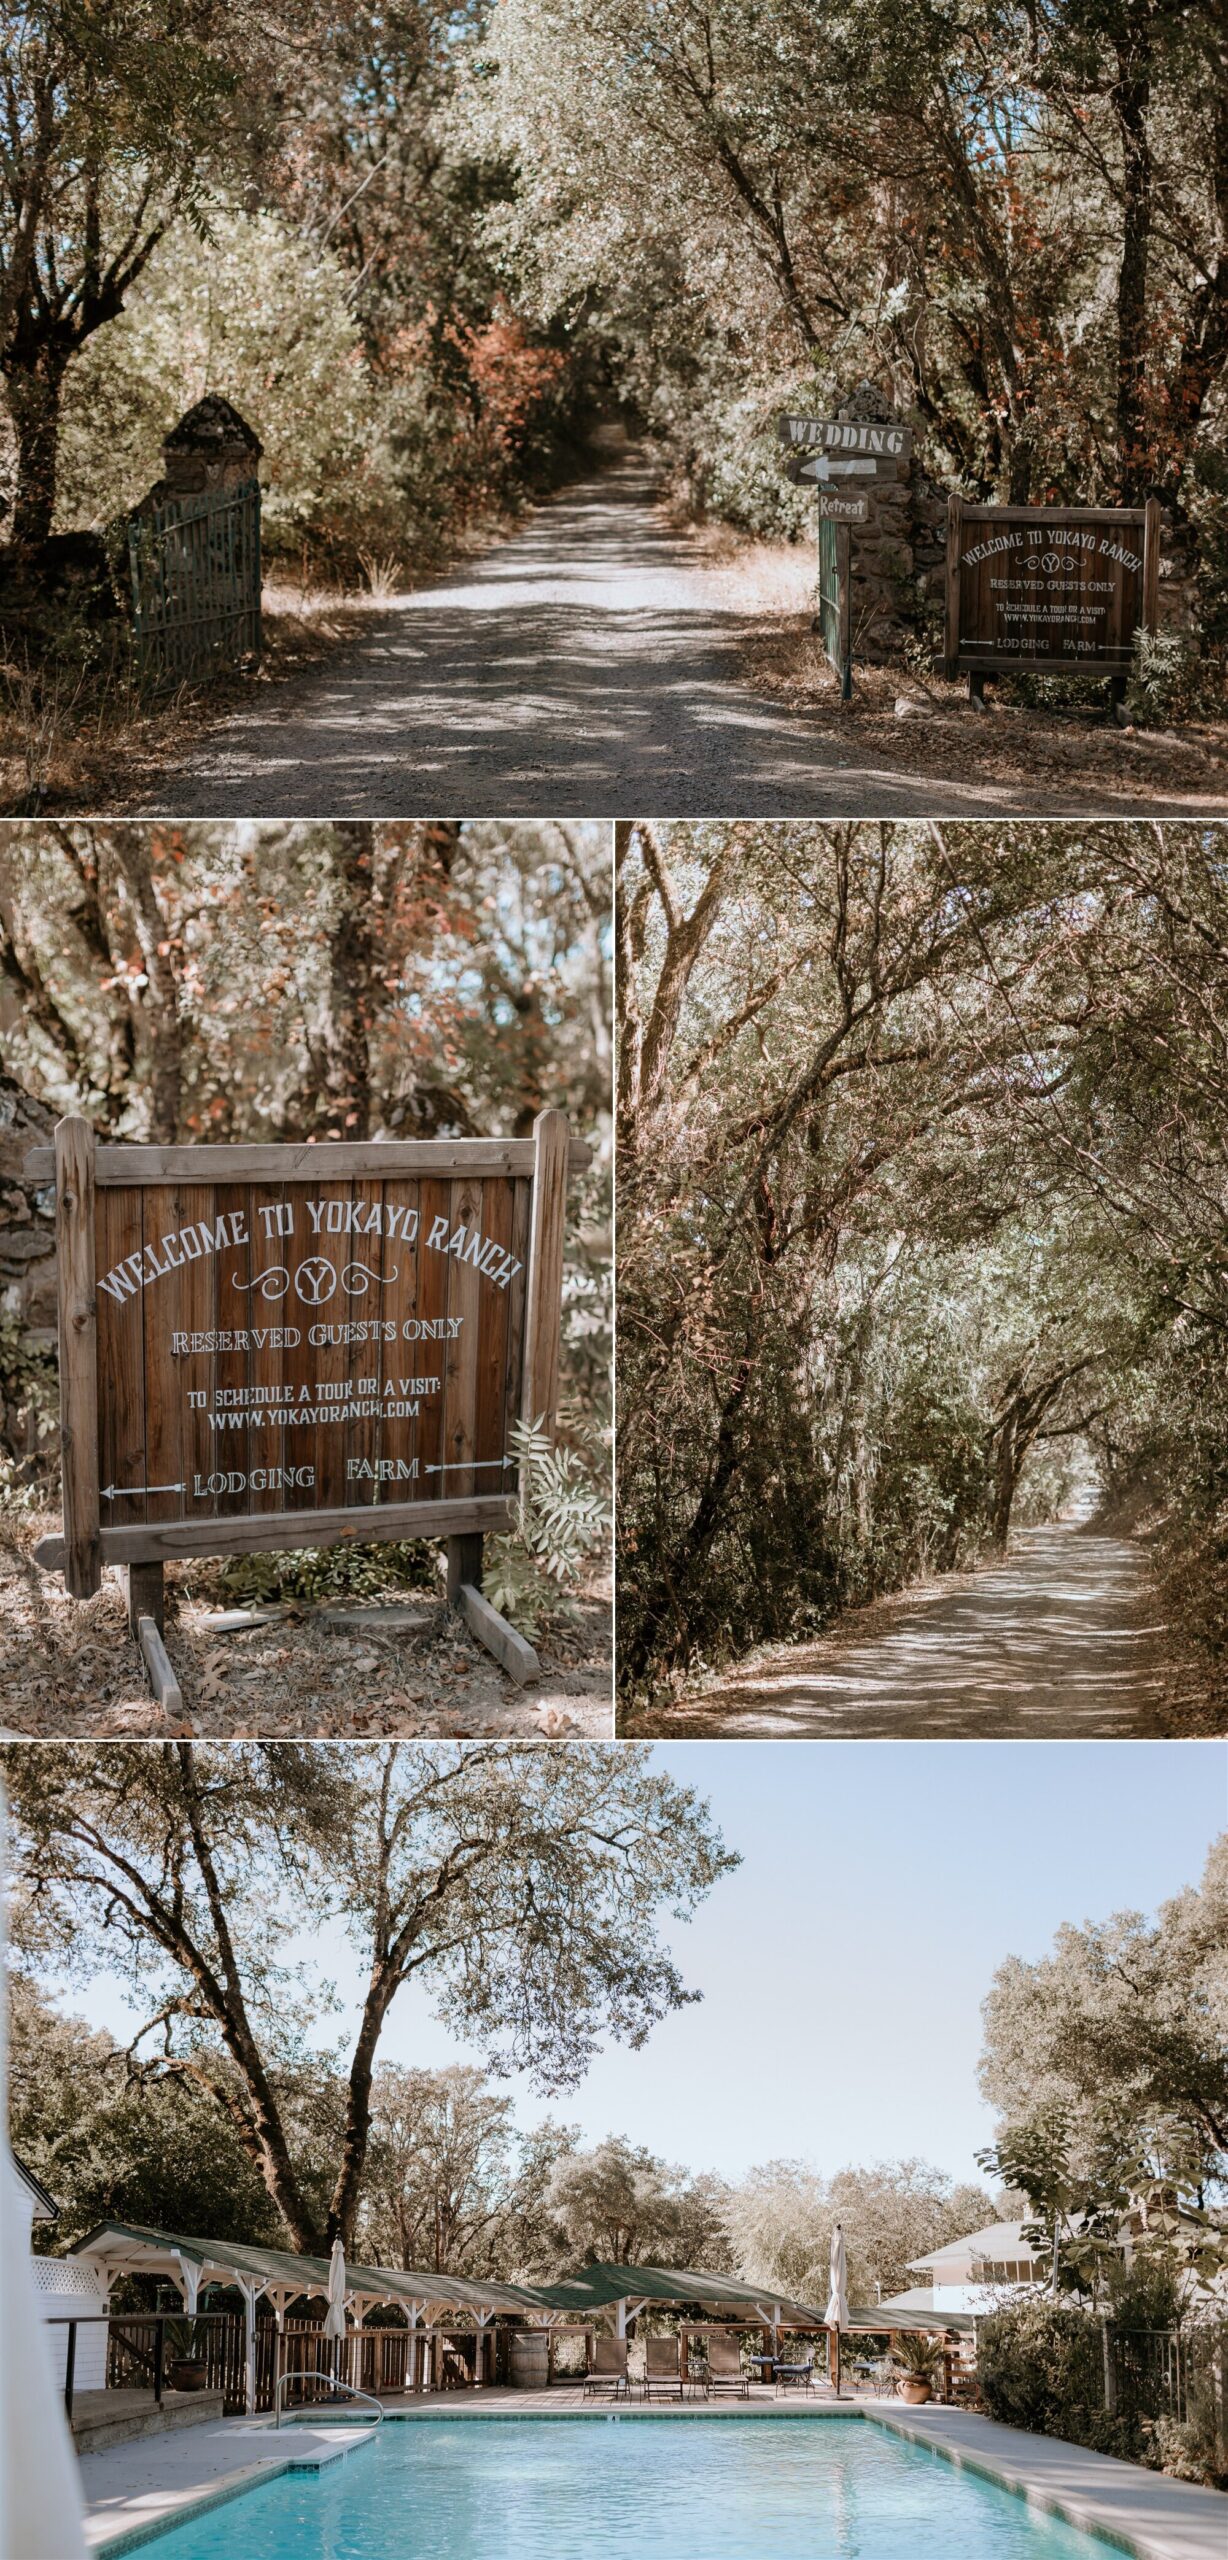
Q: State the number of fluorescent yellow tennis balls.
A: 0